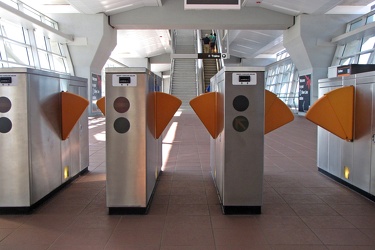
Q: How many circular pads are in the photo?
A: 6